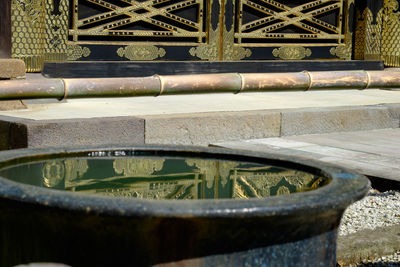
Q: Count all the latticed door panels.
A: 2